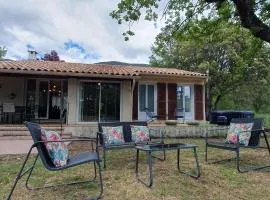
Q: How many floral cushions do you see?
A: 4